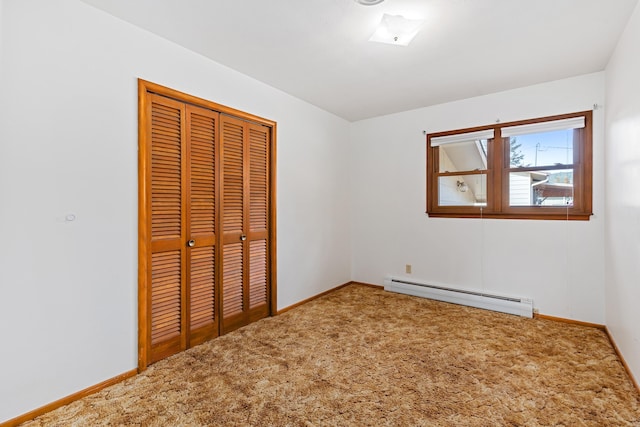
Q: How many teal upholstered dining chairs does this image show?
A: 0